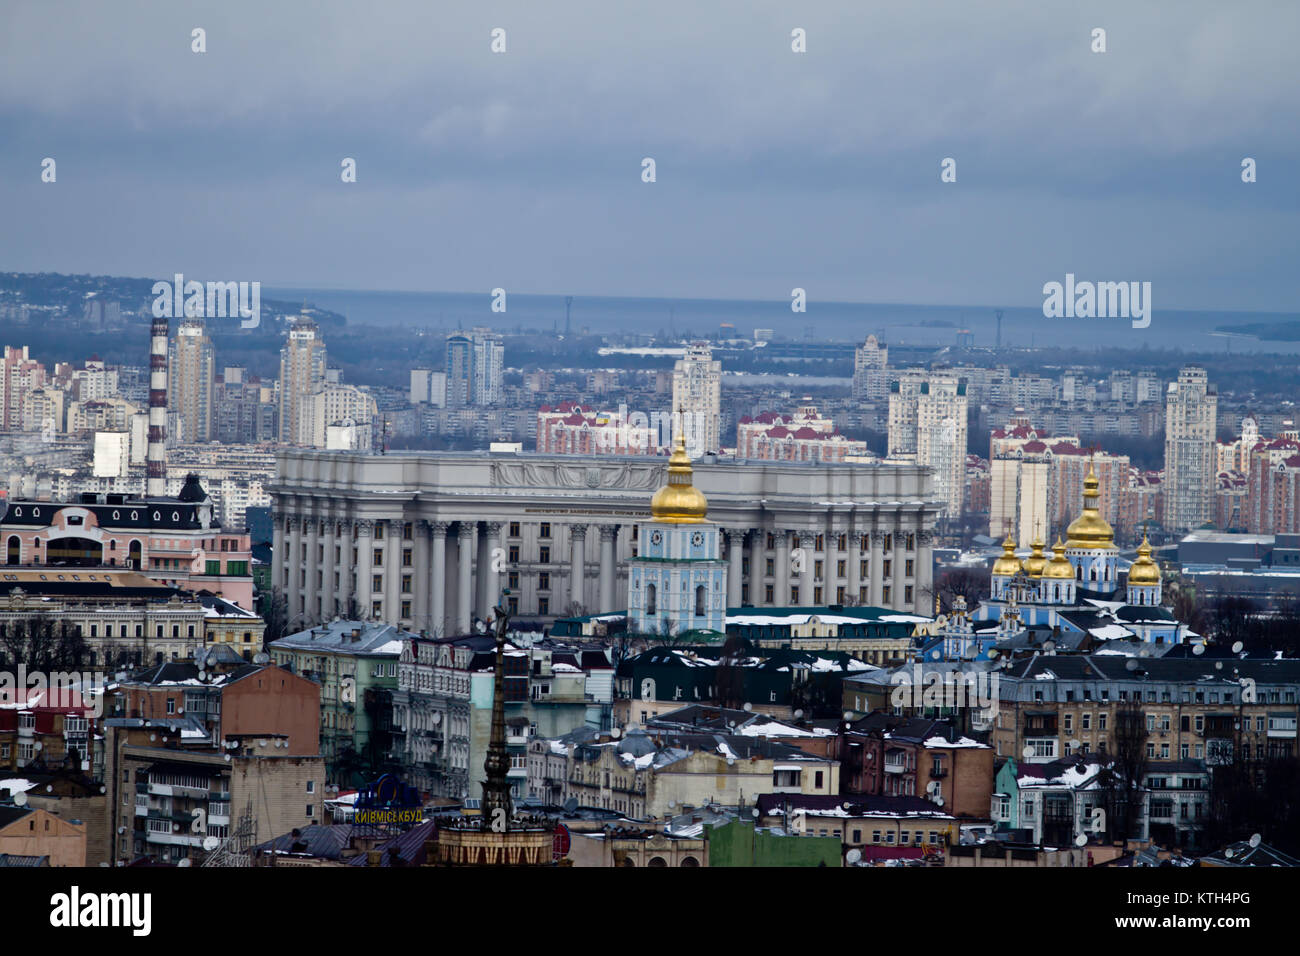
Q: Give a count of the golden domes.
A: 6